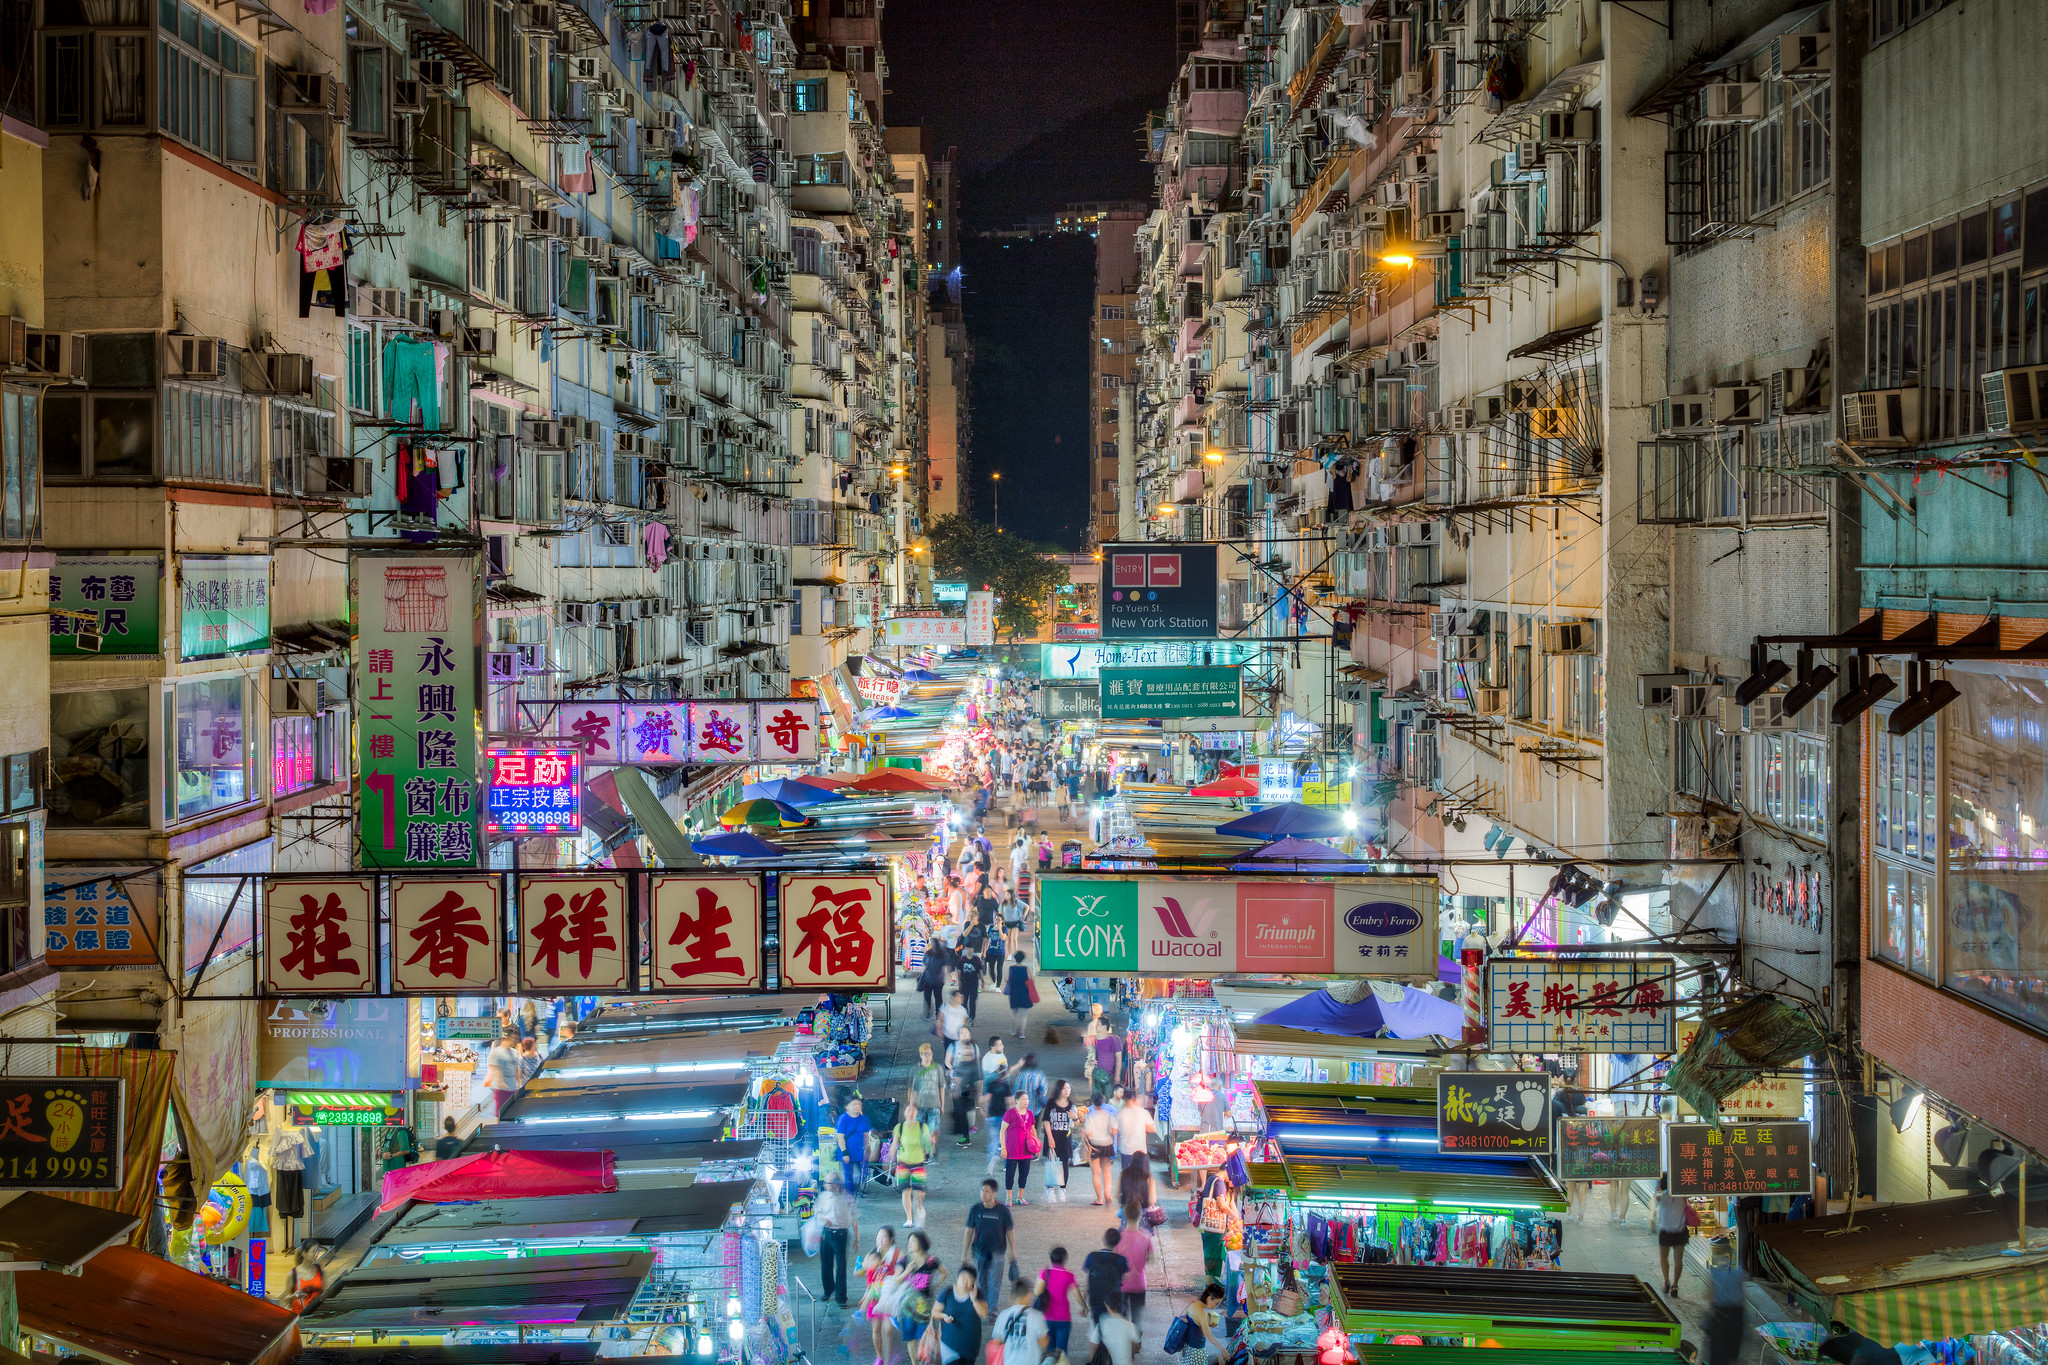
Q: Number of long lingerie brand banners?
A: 1